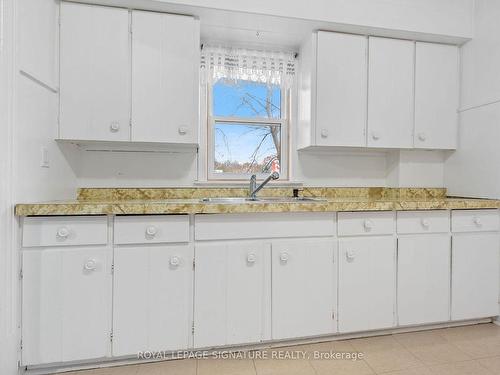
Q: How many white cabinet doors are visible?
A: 12